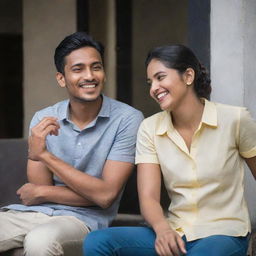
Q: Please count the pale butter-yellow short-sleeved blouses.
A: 1